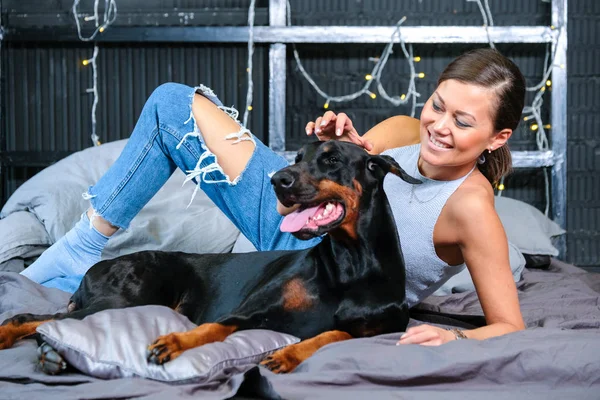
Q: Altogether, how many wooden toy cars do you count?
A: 0